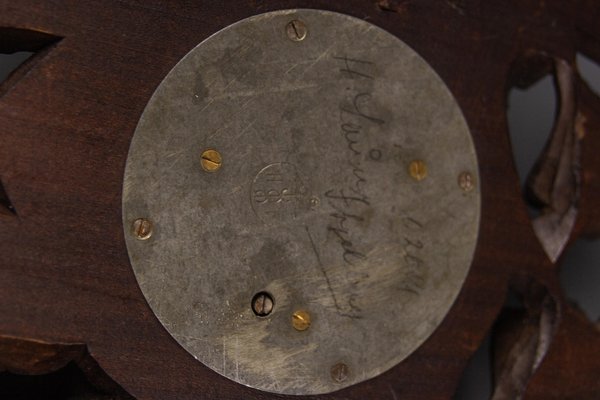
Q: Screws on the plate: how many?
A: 8